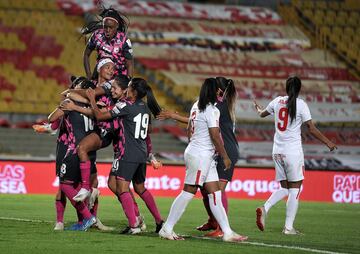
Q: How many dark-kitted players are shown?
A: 7